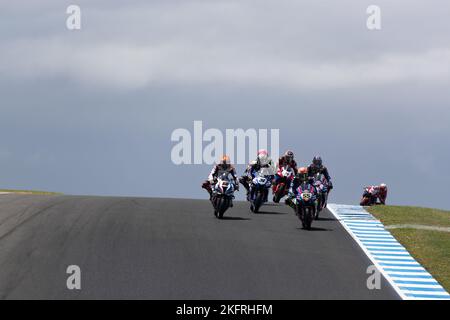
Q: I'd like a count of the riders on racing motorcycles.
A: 6